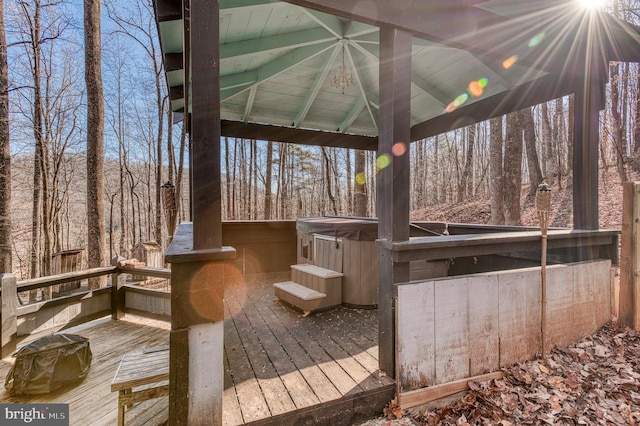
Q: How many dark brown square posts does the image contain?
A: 3